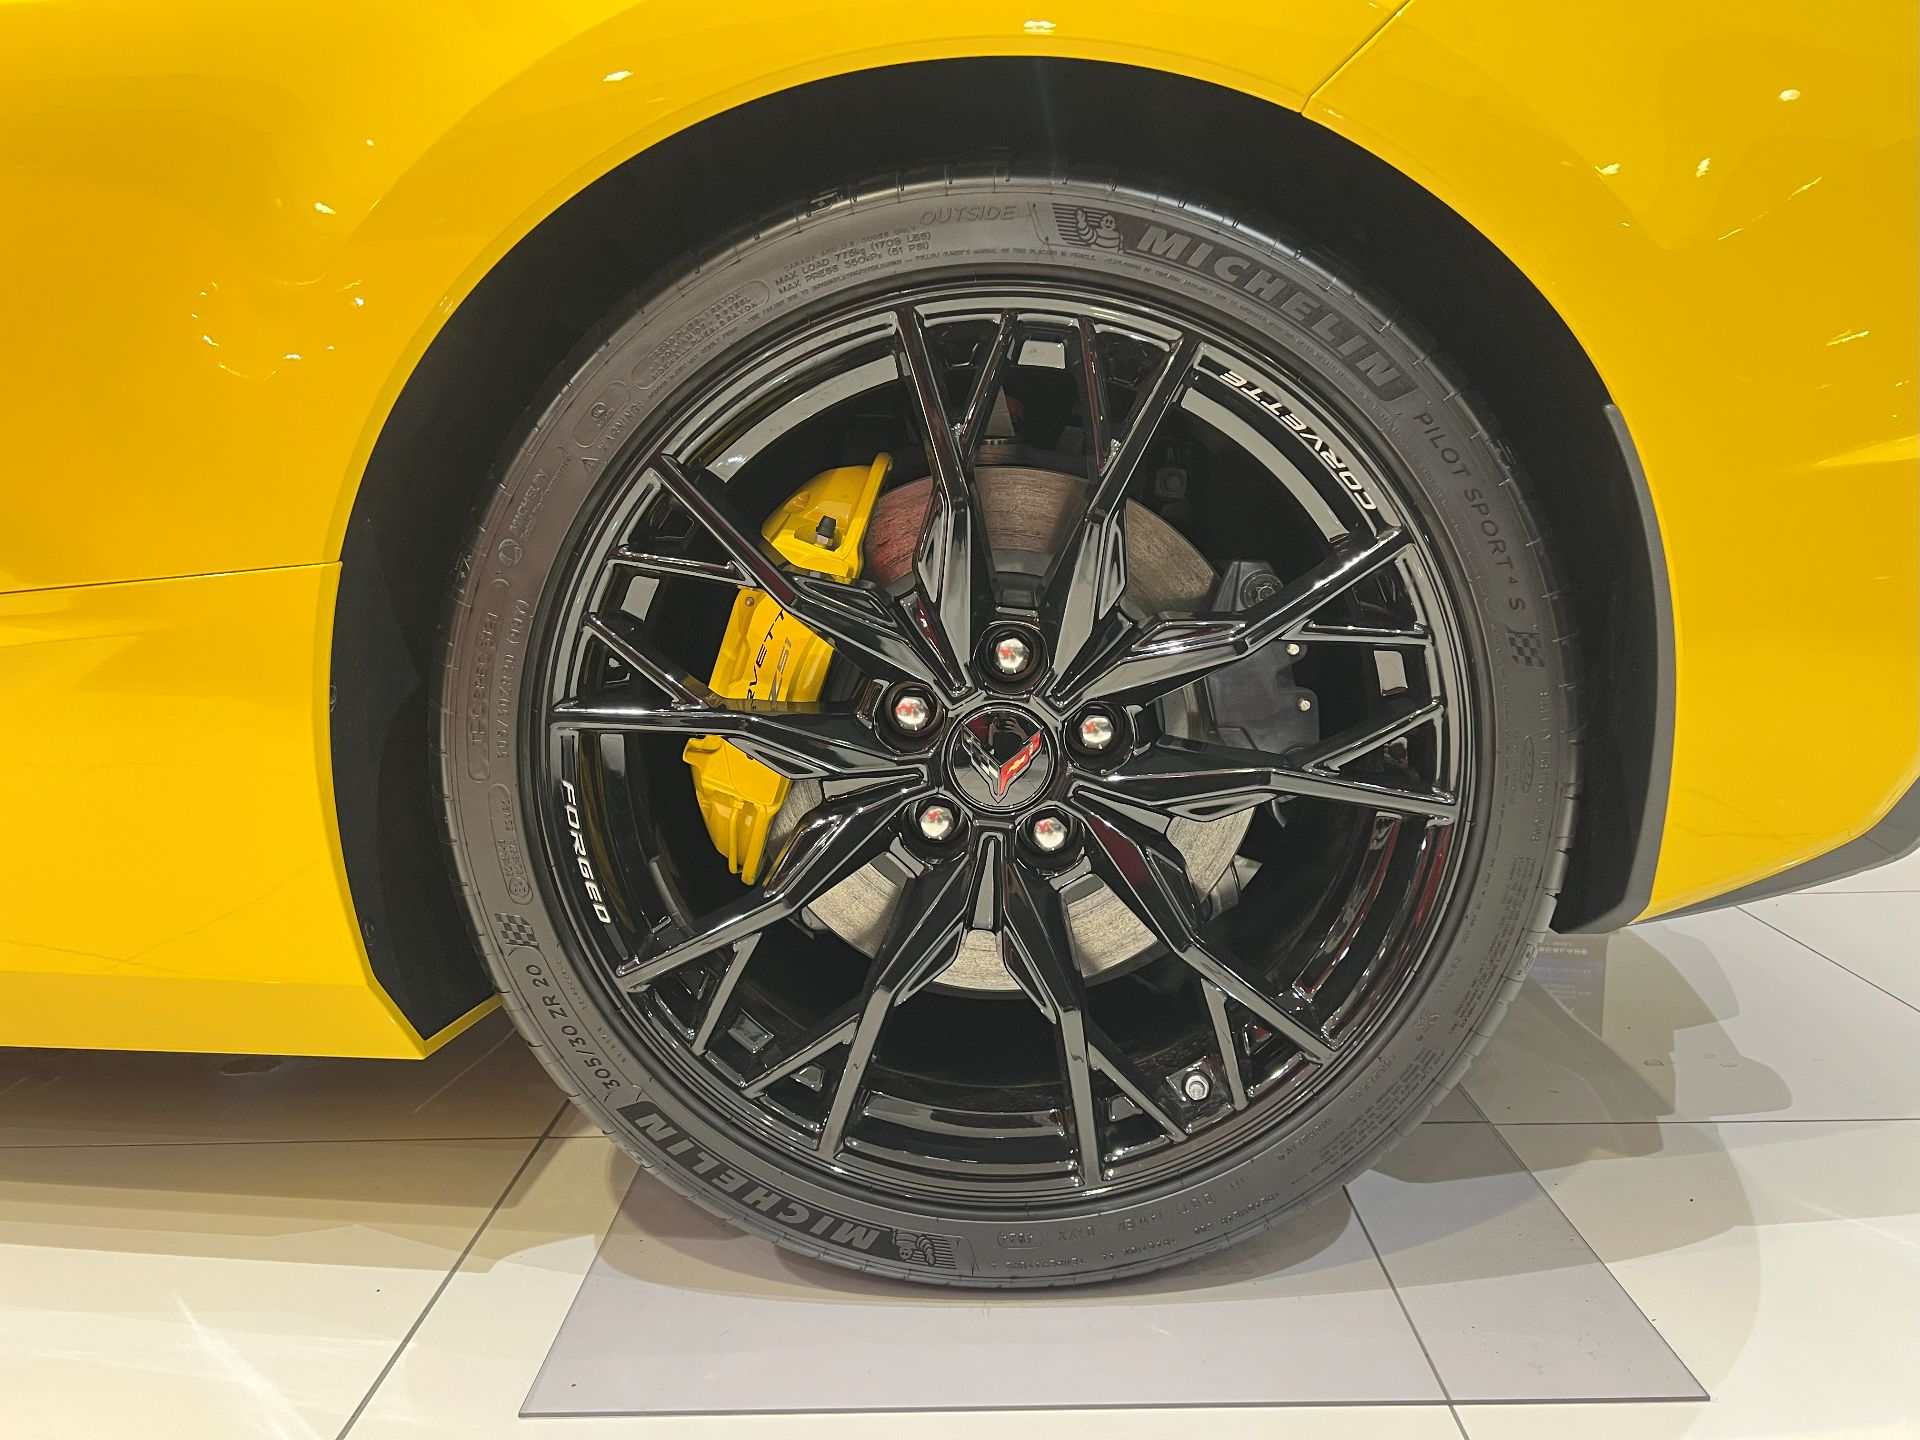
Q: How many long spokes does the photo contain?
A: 10